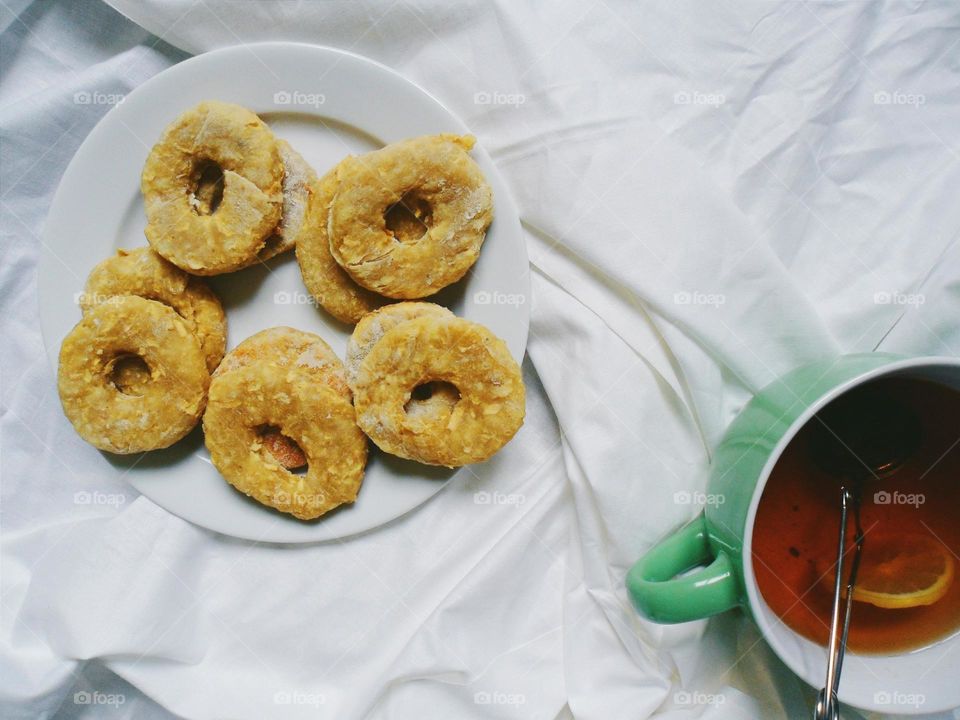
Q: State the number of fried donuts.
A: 10